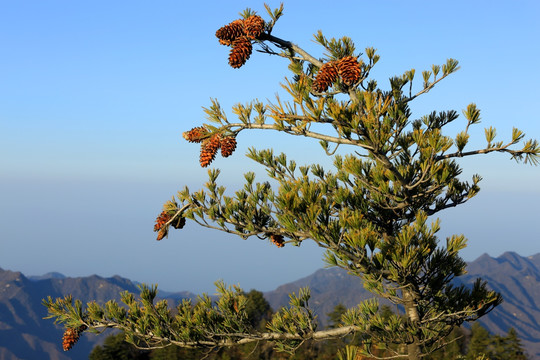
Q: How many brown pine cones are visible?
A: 12